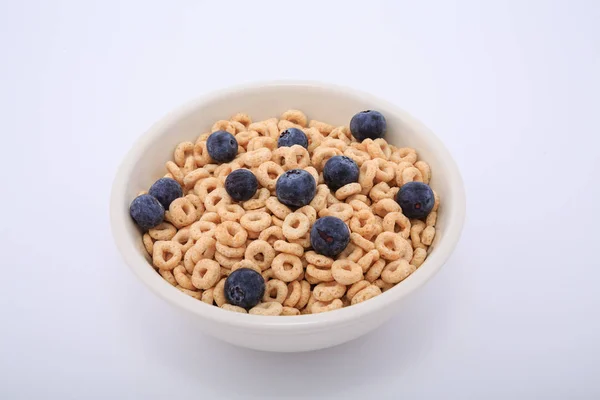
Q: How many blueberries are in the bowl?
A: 11